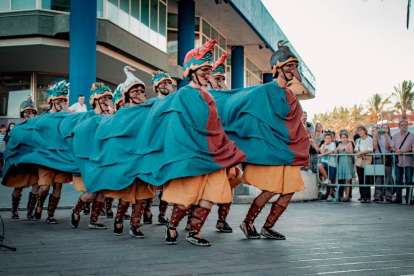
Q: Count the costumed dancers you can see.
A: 9